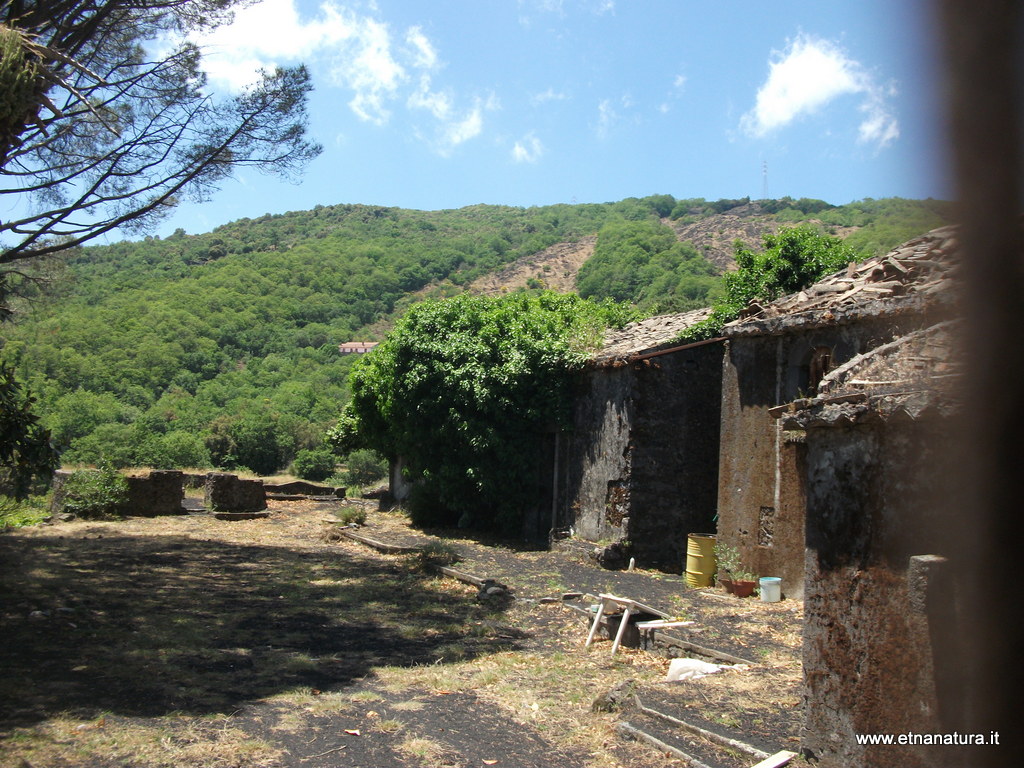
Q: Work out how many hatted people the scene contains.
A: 0